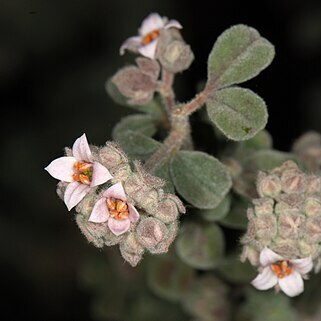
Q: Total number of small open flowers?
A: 4